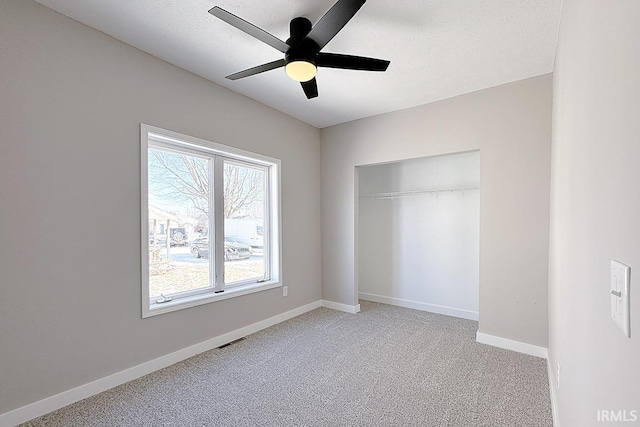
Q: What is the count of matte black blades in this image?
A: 5